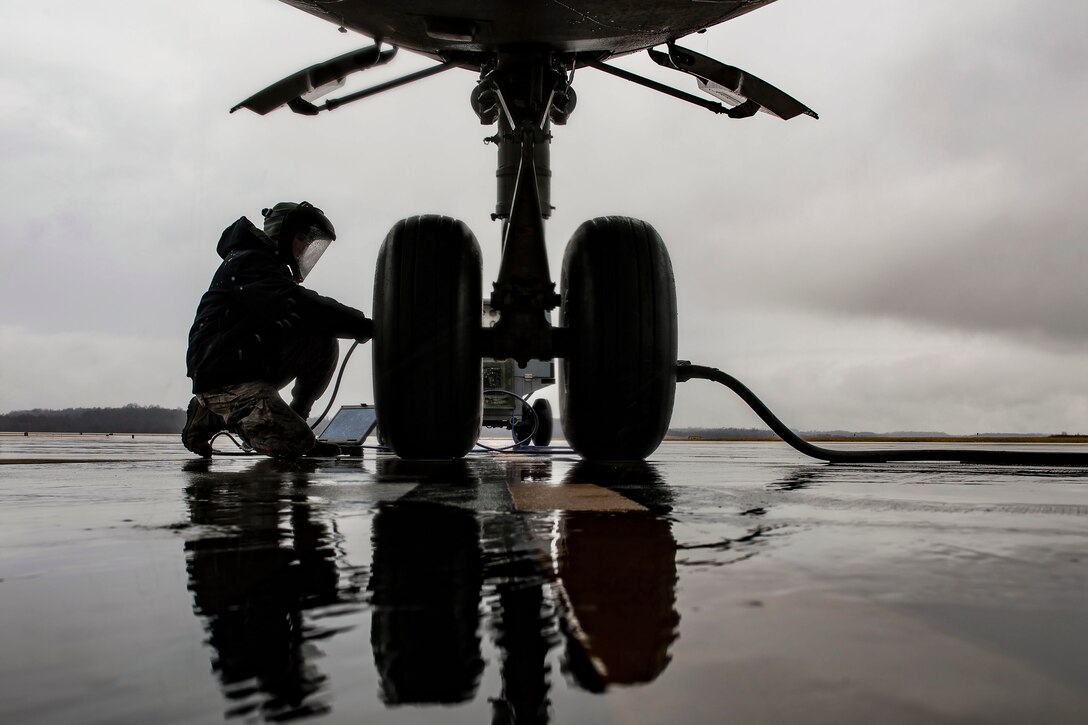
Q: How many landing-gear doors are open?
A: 2